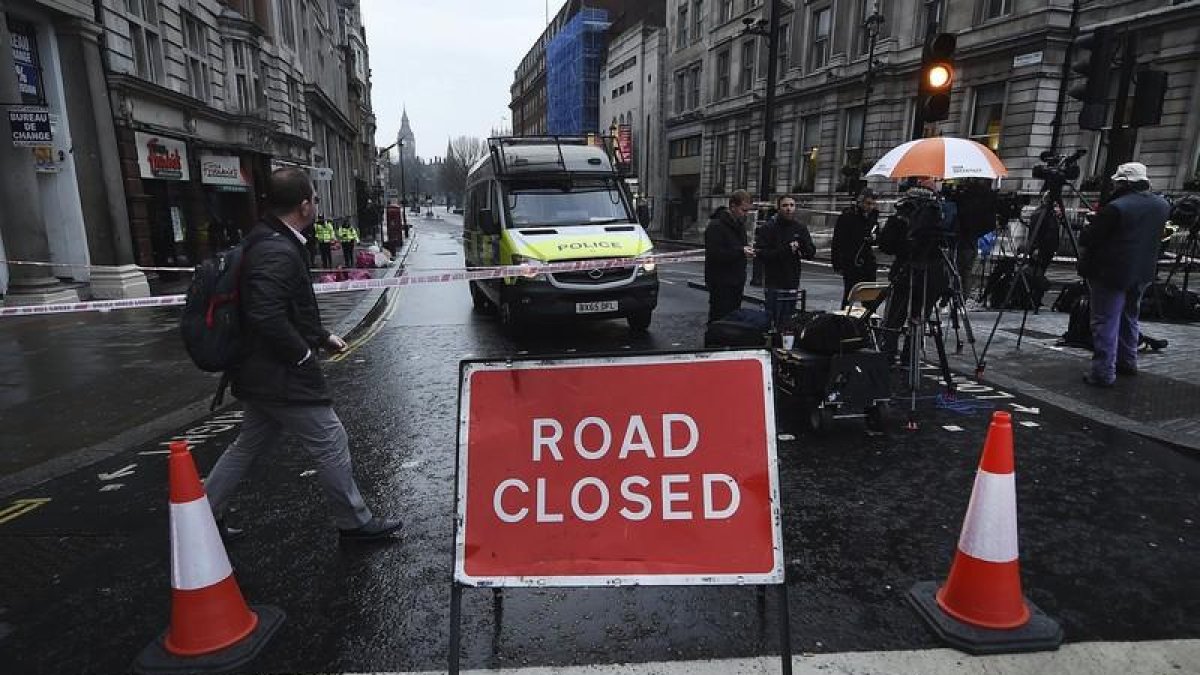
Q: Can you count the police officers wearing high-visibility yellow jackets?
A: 2